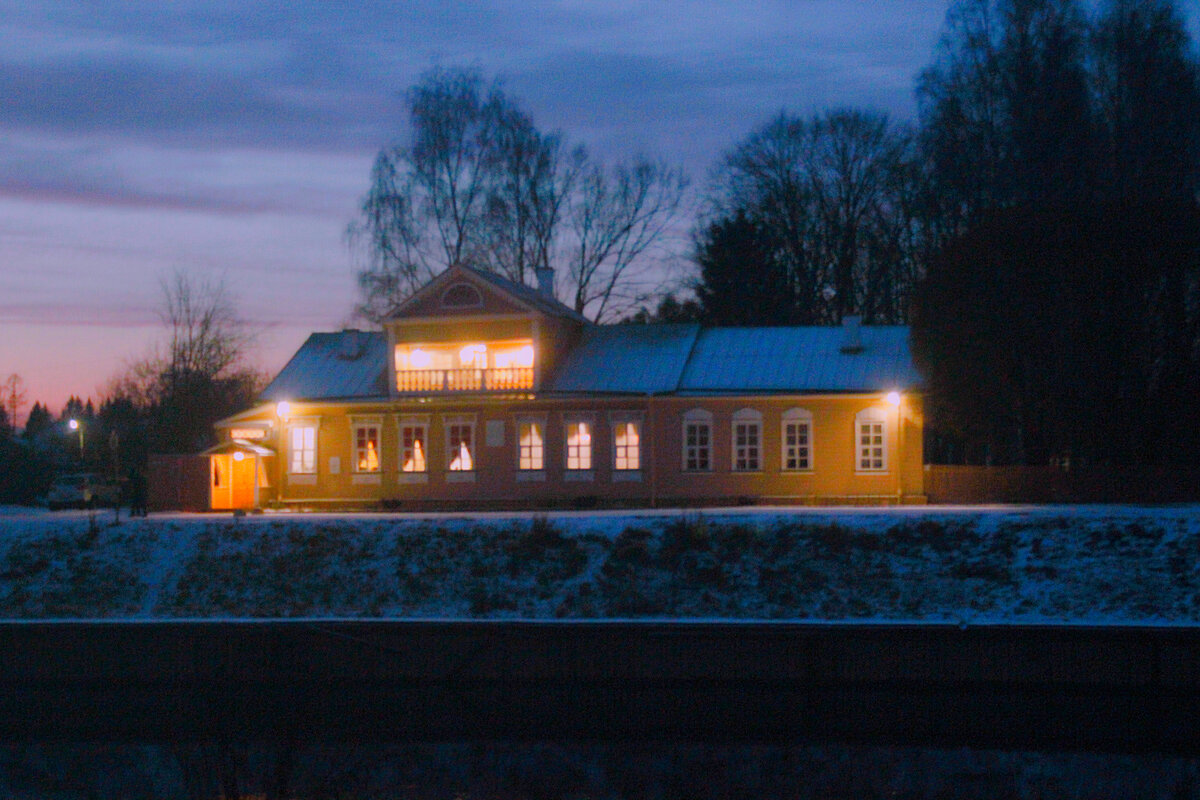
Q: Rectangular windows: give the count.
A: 11